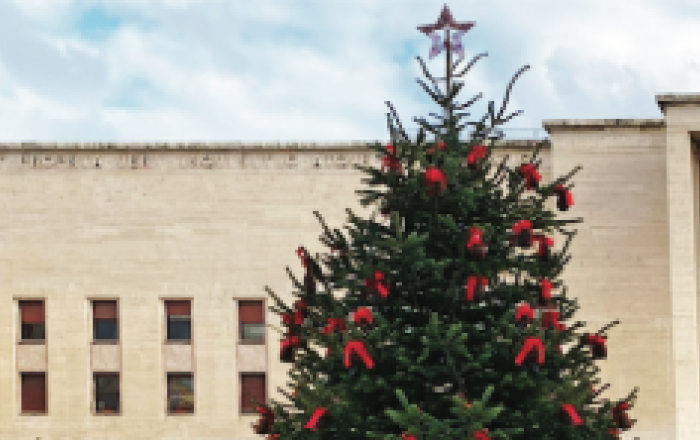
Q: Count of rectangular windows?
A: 8